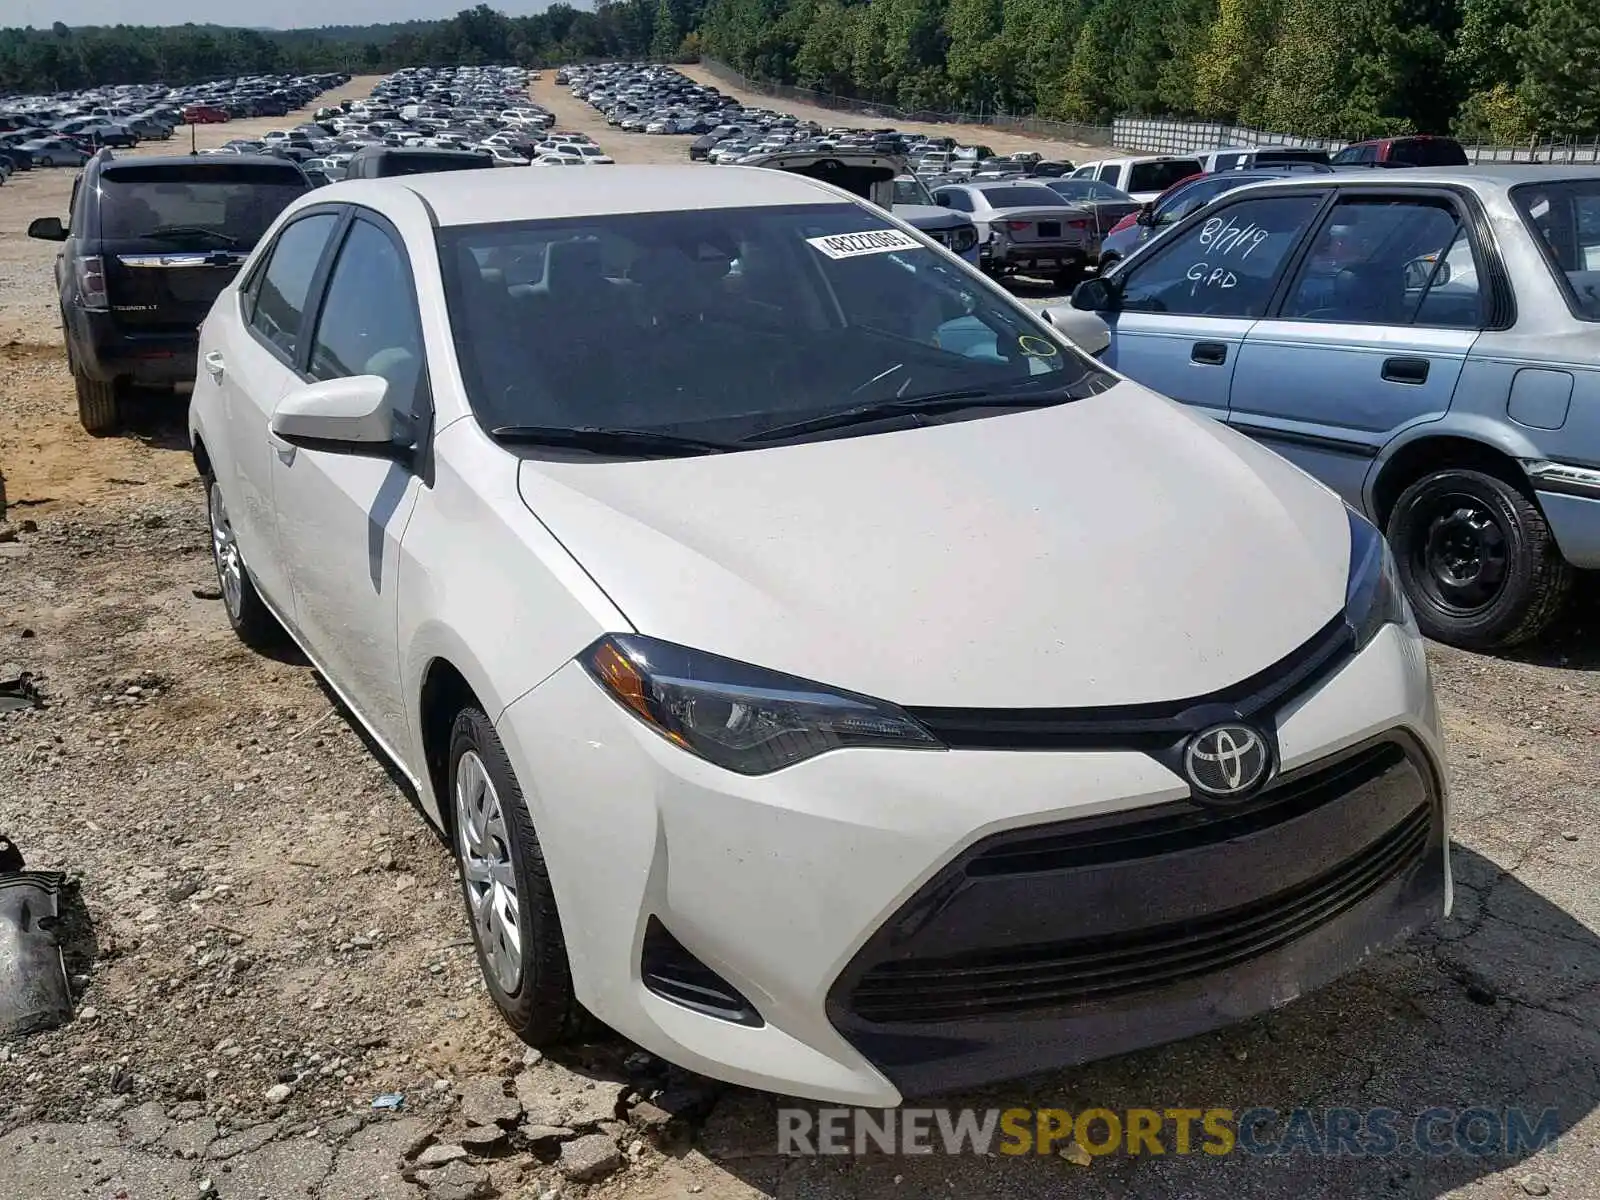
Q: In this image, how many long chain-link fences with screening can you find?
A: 1